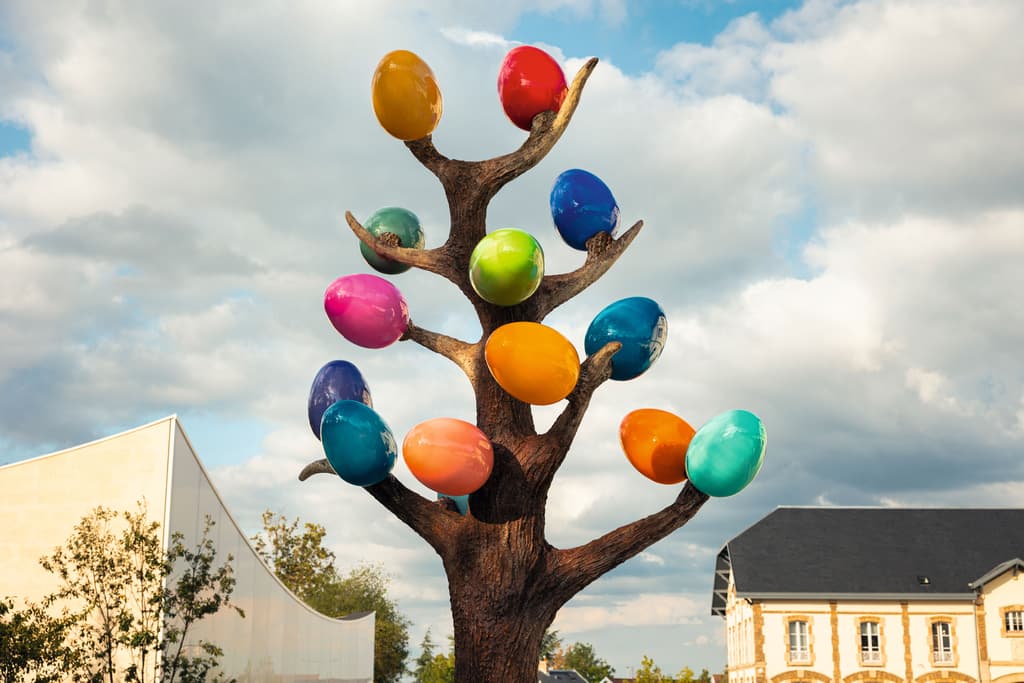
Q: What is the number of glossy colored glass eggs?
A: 14